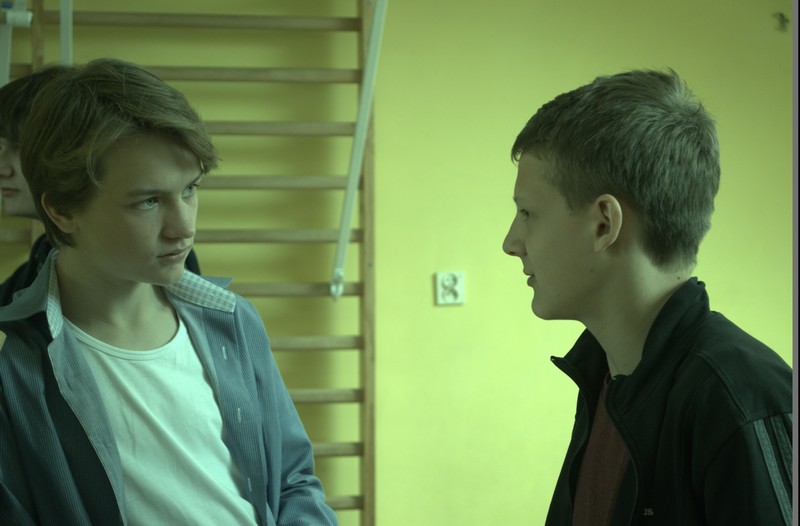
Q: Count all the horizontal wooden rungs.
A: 10